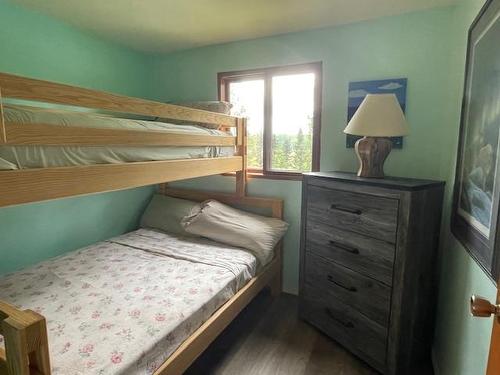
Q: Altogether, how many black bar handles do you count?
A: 4